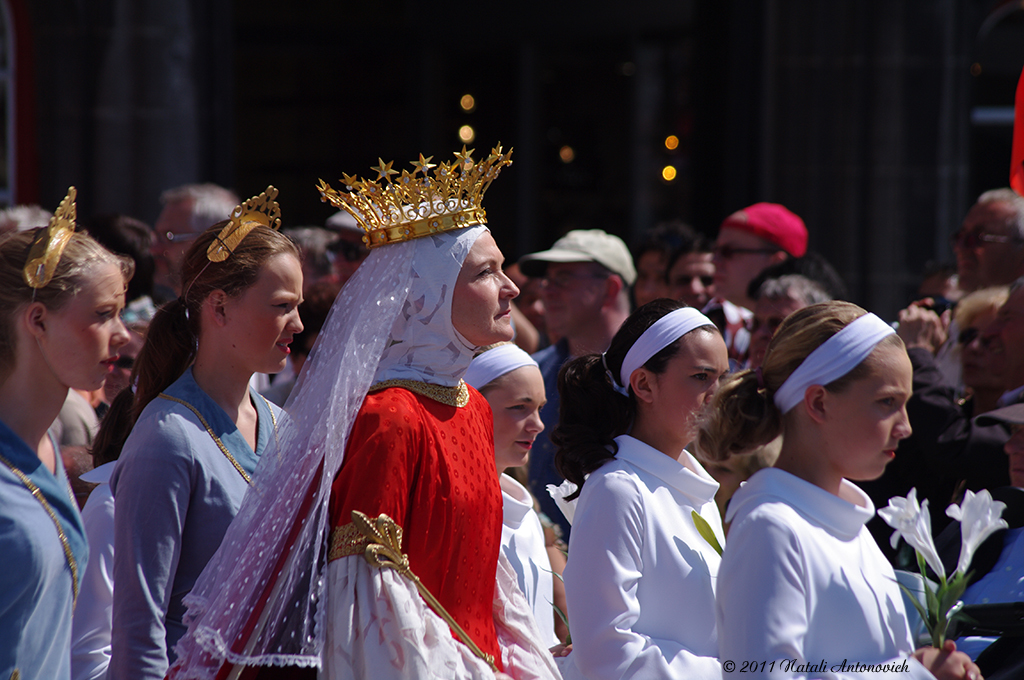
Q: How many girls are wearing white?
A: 3